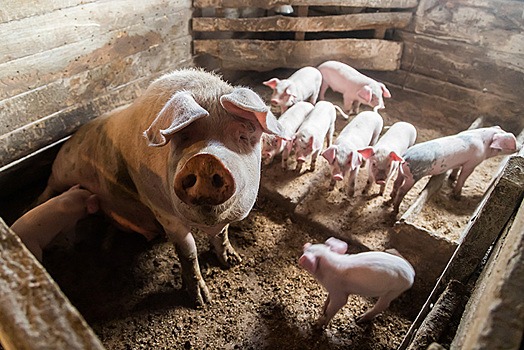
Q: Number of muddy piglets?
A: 1